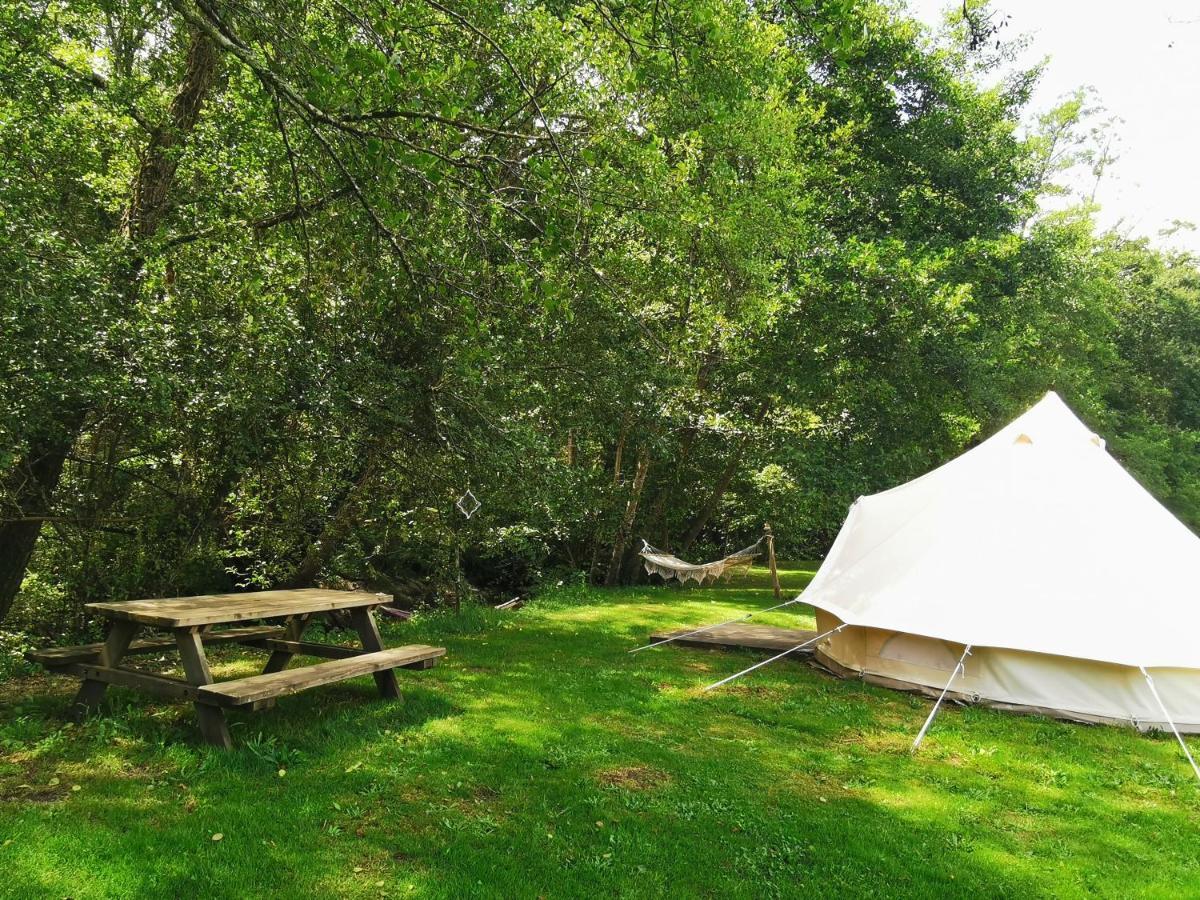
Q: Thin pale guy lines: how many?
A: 4